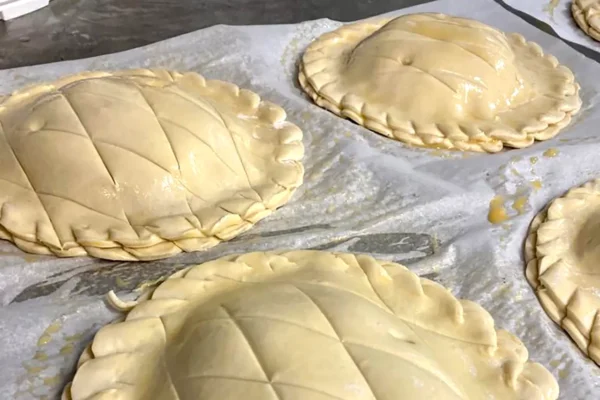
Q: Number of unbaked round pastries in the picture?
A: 5